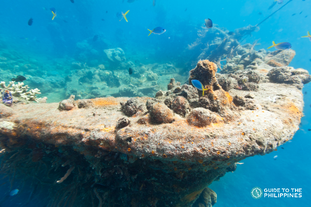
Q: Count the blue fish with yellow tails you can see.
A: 6